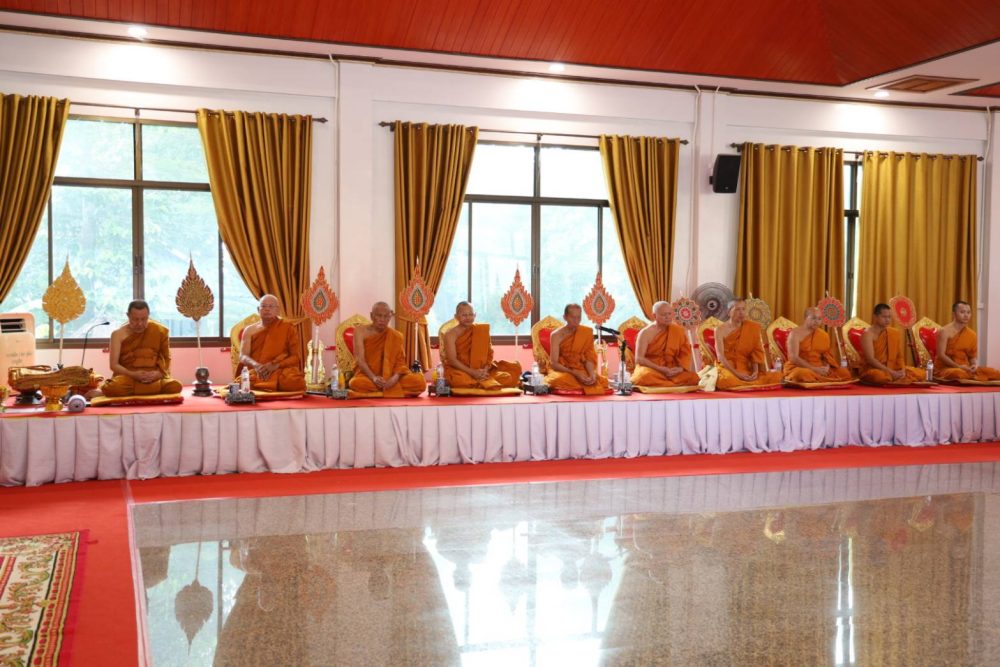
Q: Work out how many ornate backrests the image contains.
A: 9